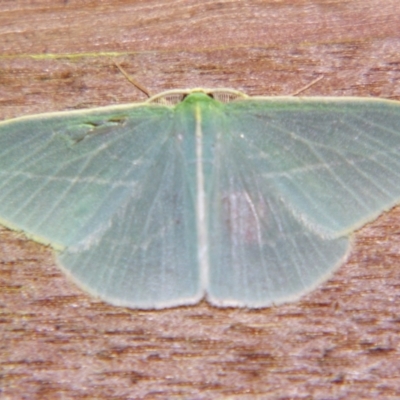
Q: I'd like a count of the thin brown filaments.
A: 2